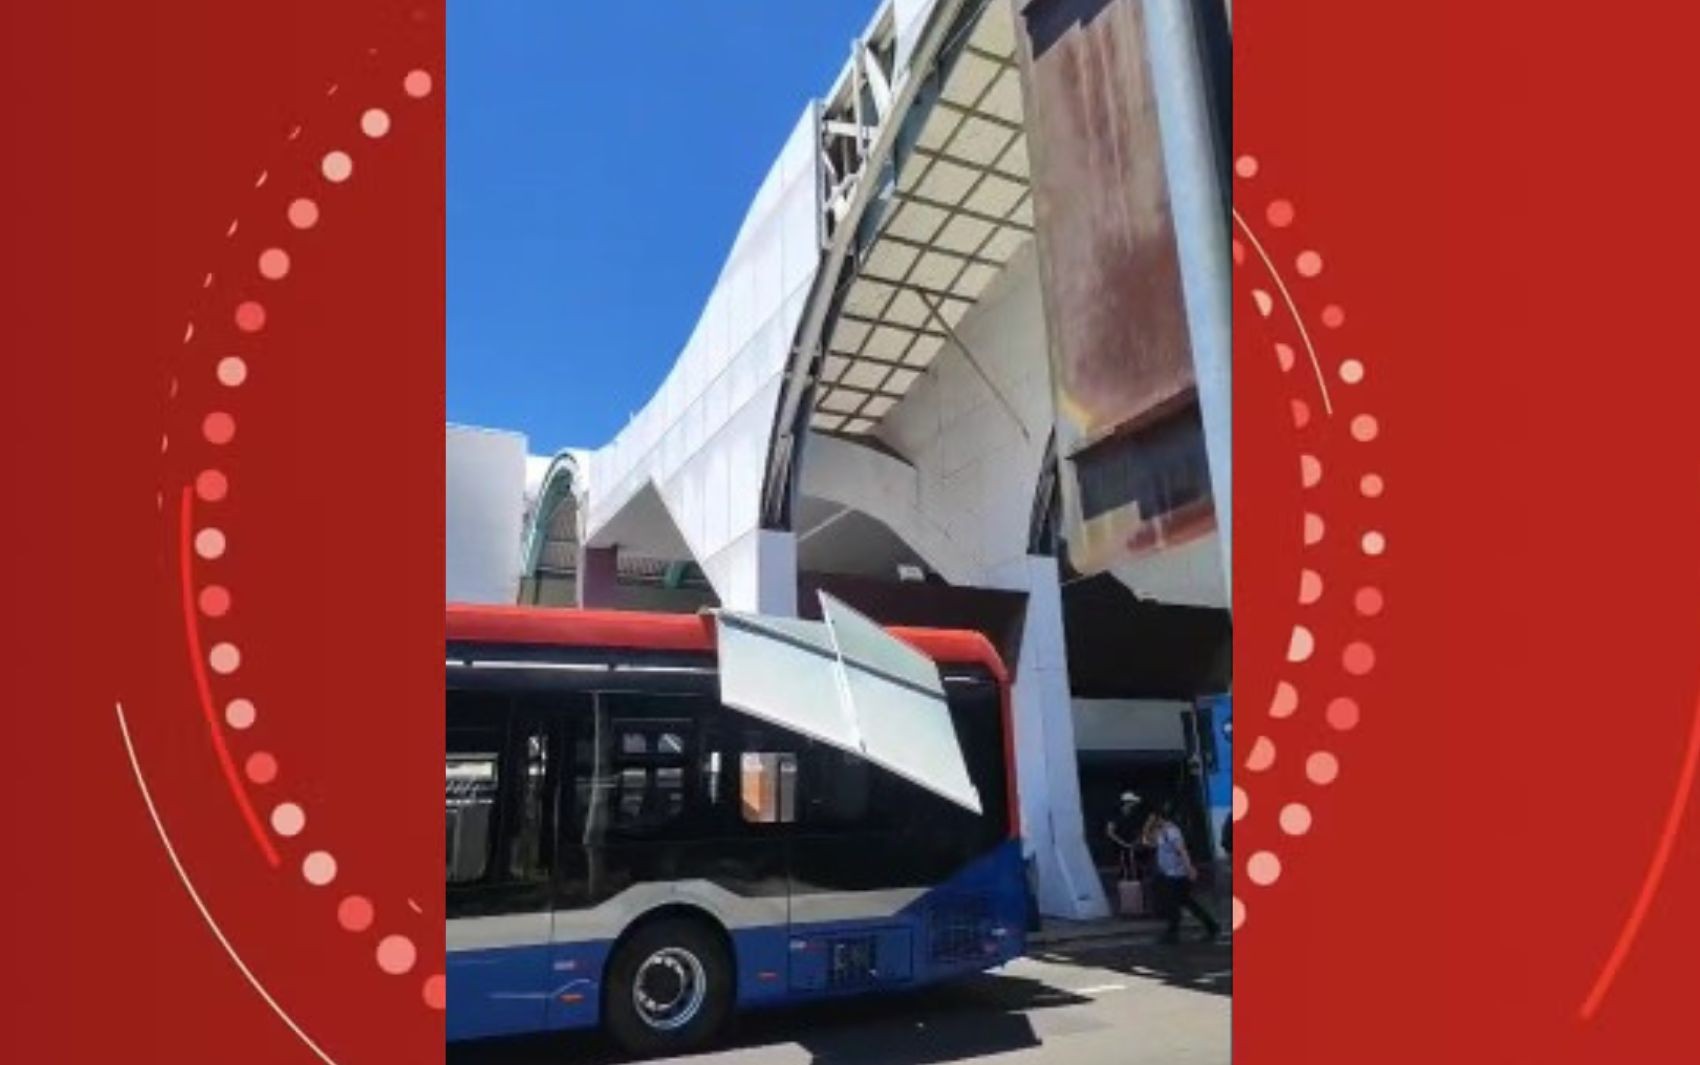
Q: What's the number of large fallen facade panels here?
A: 2